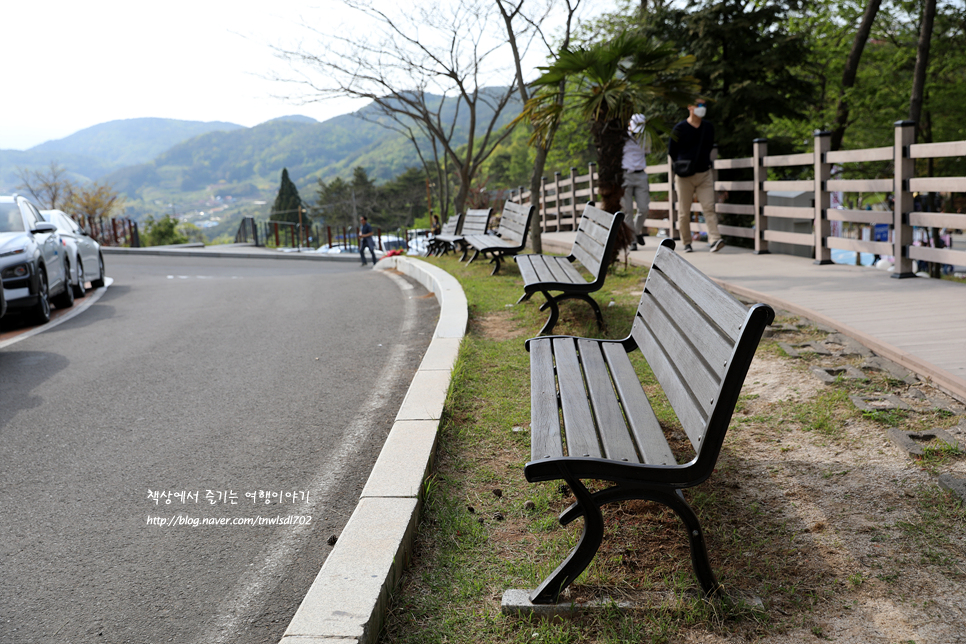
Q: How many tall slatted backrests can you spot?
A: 5